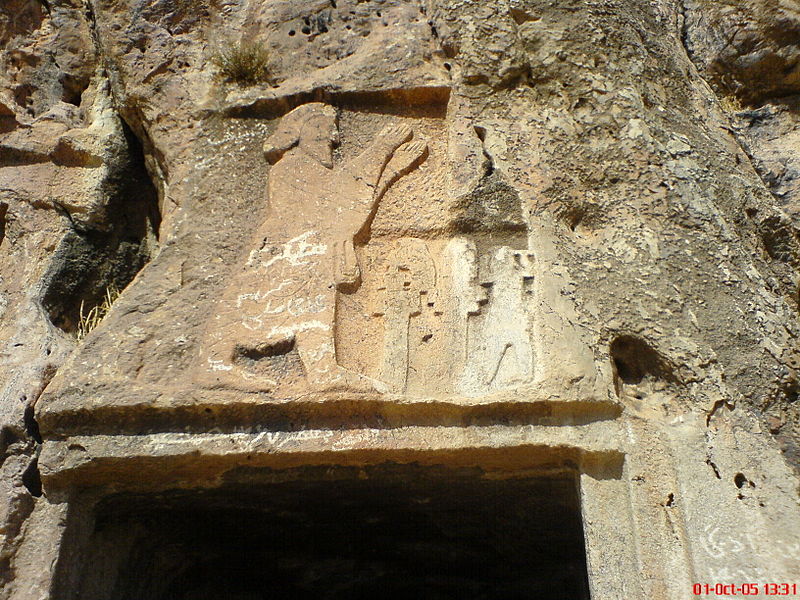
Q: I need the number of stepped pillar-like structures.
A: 2